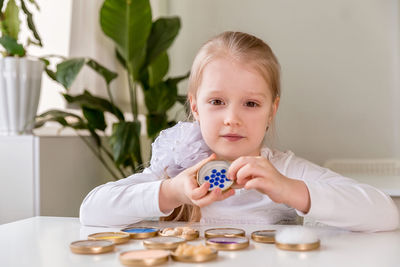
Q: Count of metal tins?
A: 12